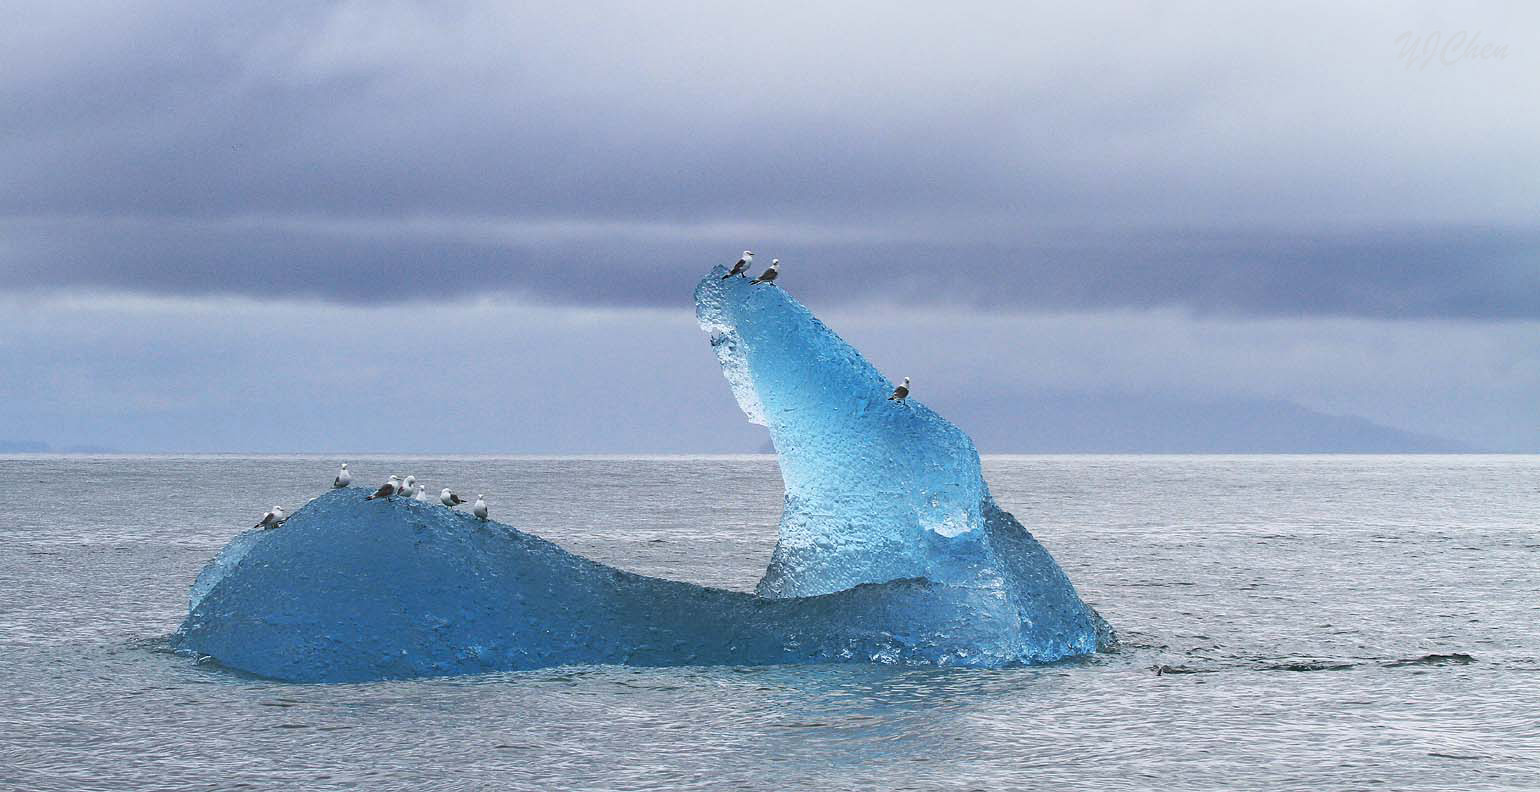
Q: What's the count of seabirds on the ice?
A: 10